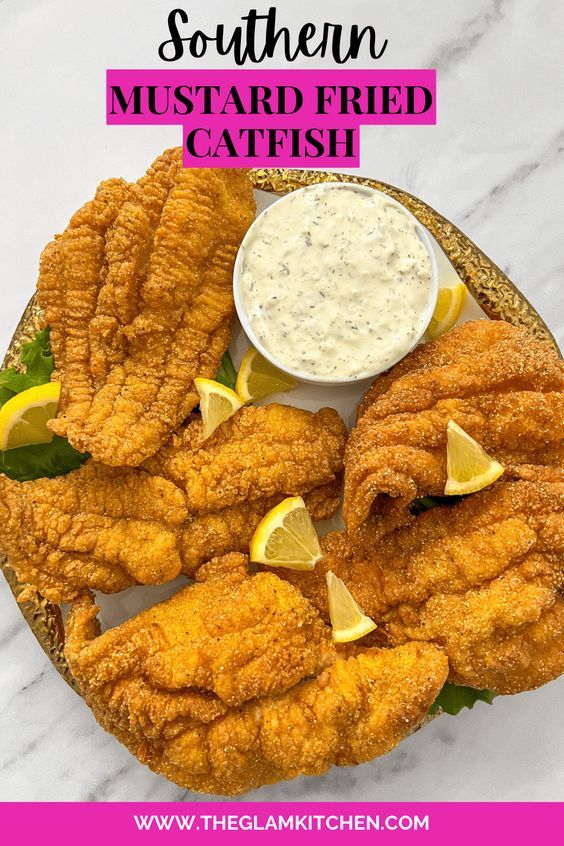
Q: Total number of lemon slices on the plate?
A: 7